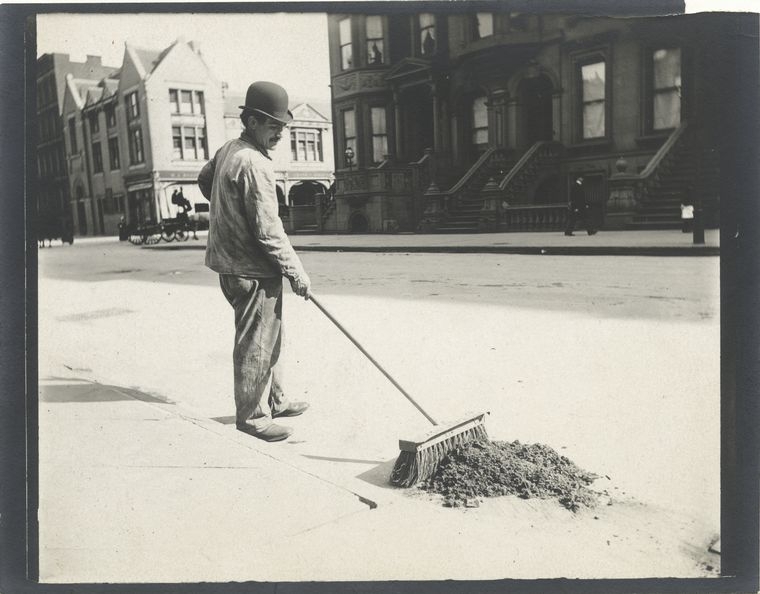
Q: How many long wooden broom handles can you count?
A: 1